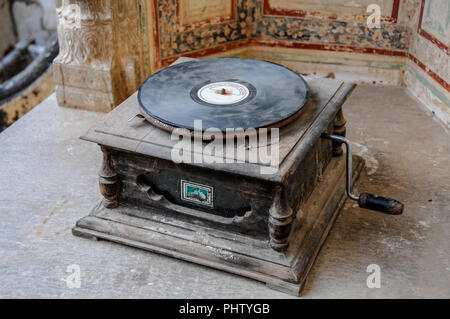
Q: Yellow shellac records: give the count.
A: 0